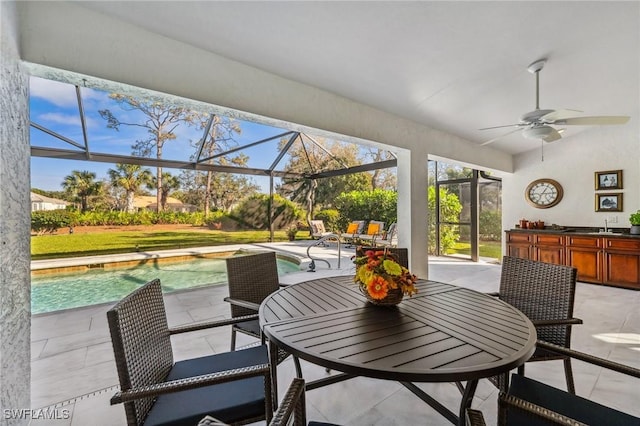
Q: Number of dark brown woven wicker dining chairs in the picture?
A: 6